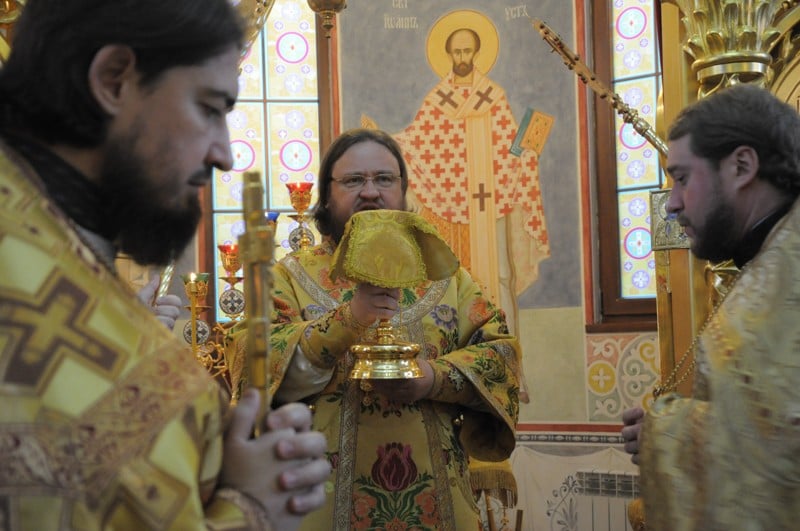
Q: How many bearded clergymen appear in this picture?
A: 3